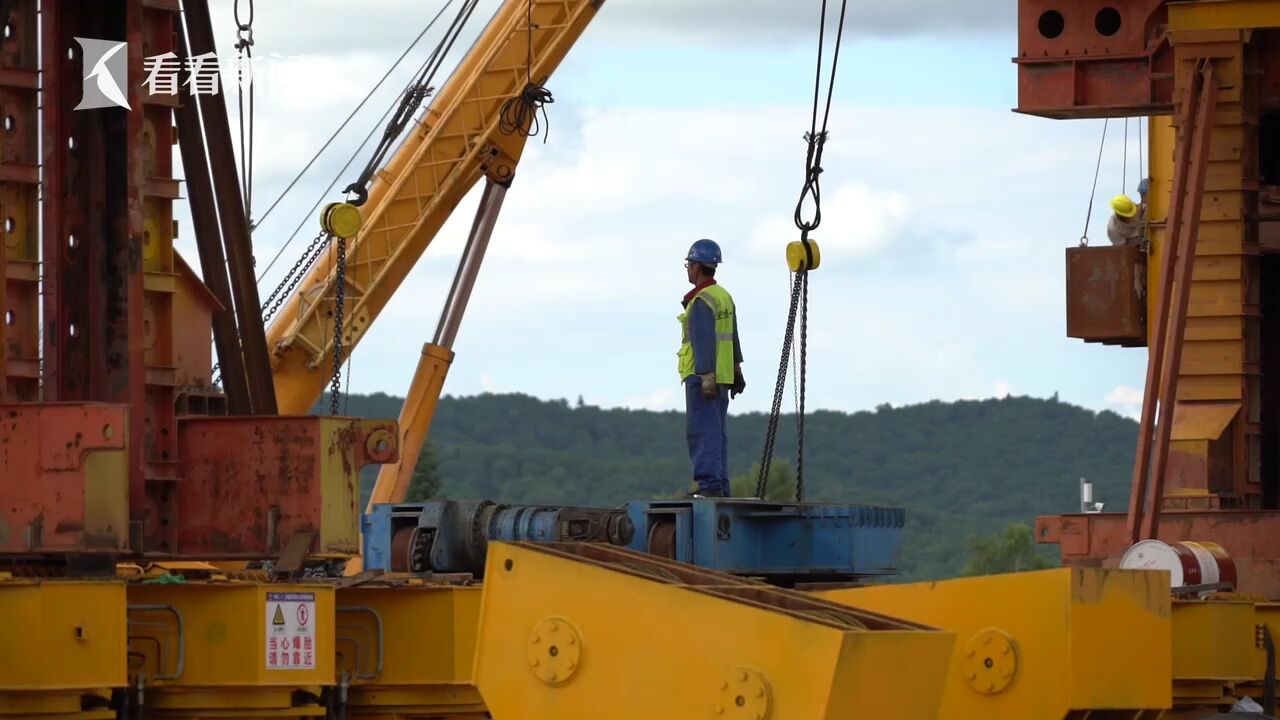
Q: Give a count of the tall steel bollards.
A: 0